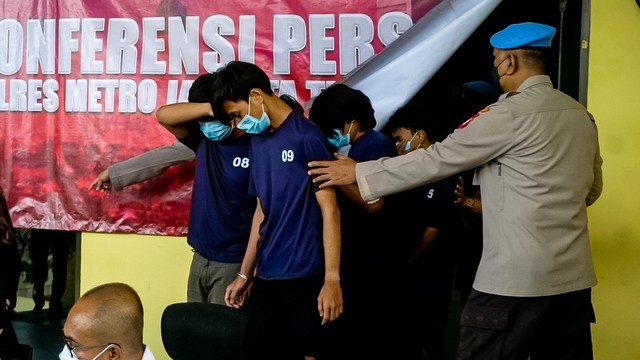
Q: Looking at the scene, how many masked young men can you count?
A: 4